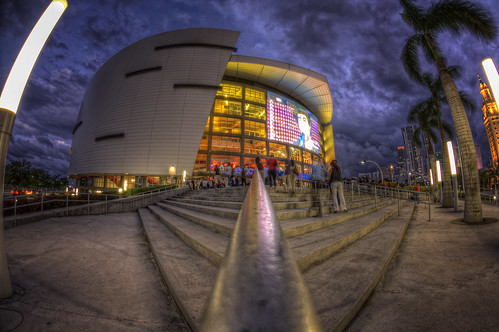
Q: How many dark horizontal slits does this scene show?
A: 5